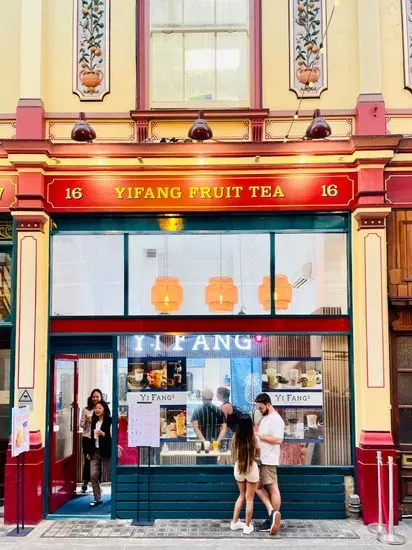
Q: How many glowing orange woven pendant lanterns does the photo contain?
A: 3